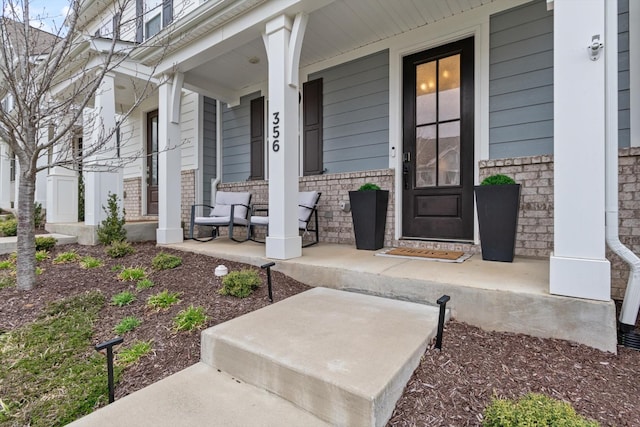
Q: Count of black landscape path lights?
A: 3